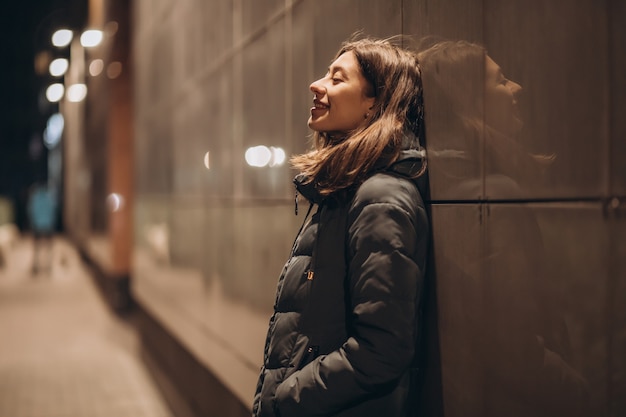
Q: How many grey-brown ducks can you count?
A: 0